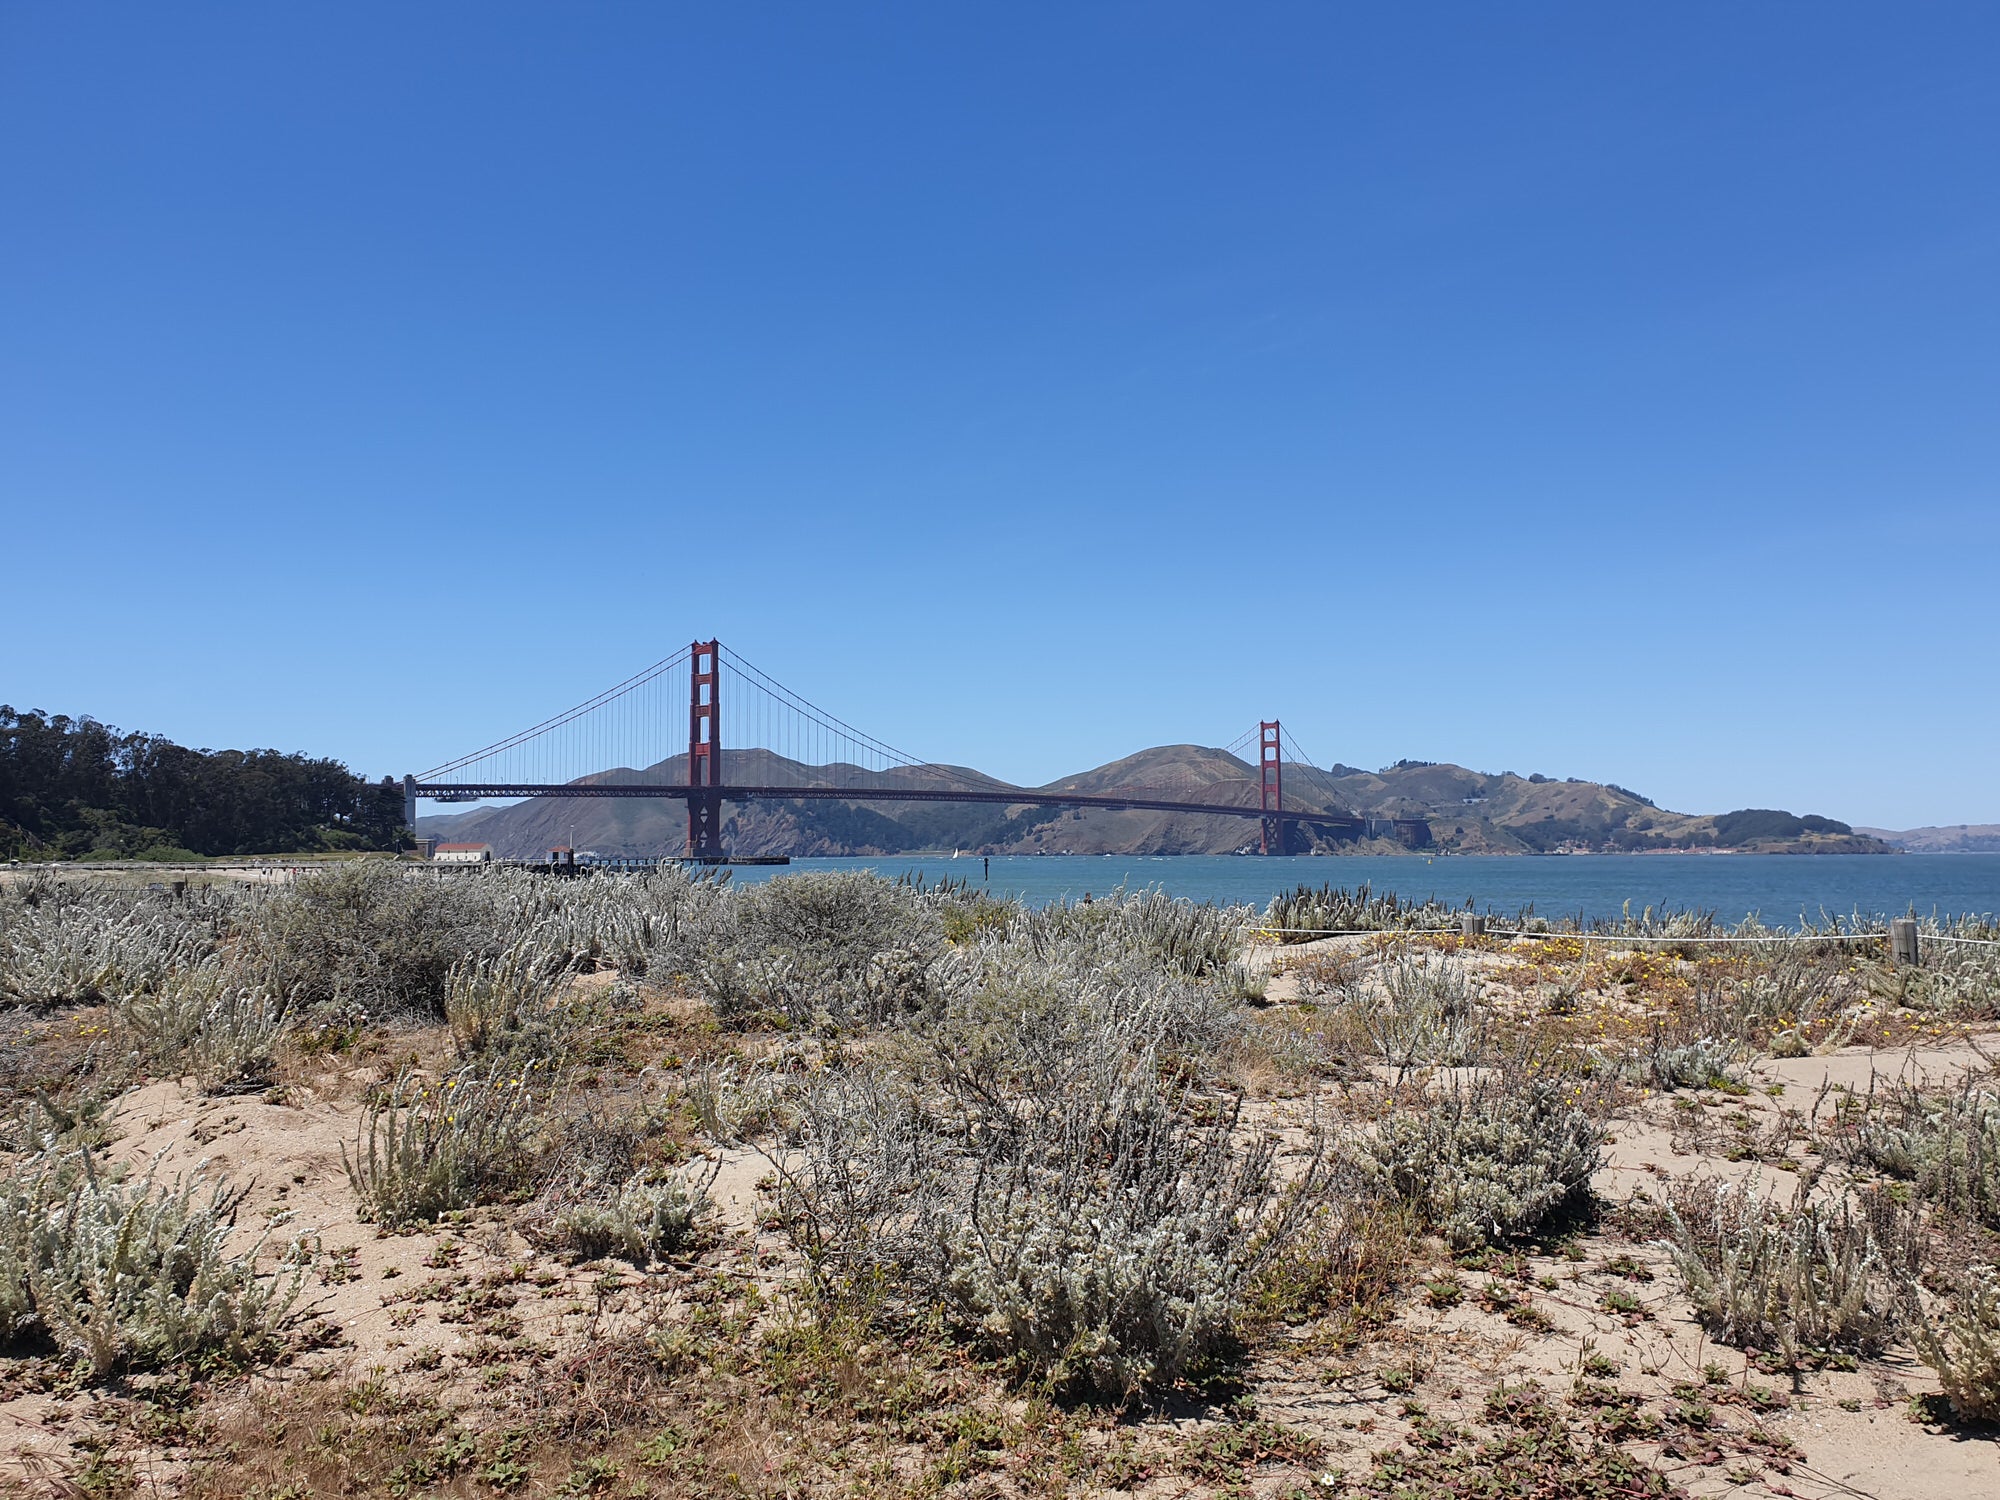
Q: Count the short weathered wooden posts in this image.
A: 2